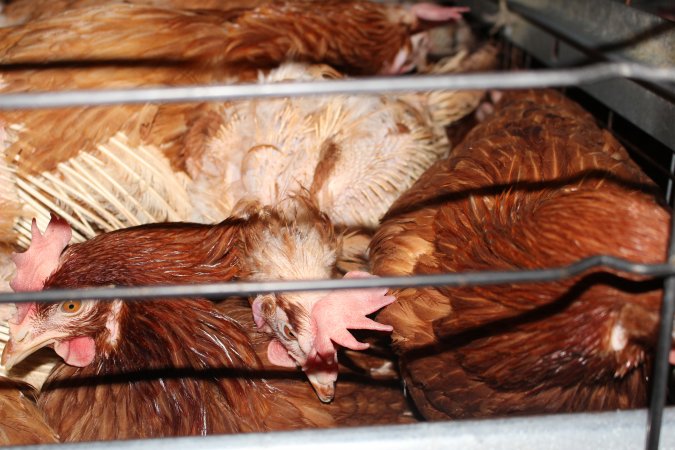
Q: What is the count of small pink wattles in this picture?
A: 2